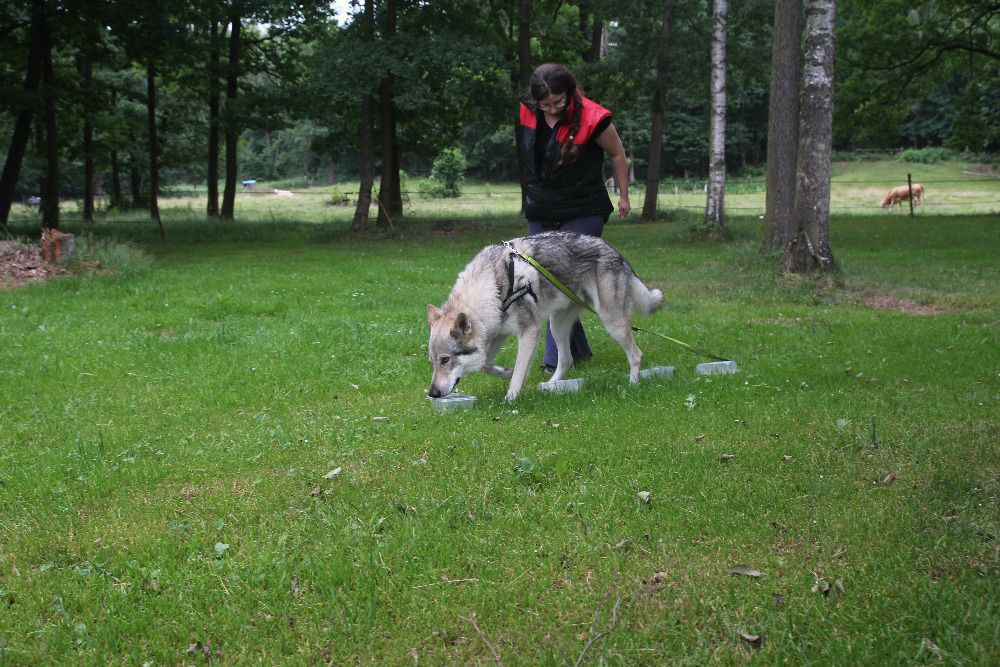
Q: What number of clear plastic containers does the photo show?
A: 4